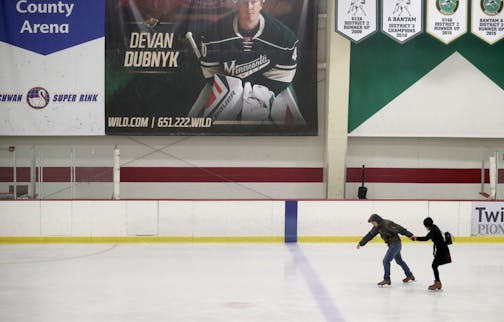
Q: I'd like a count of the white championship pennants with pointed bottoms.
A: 4